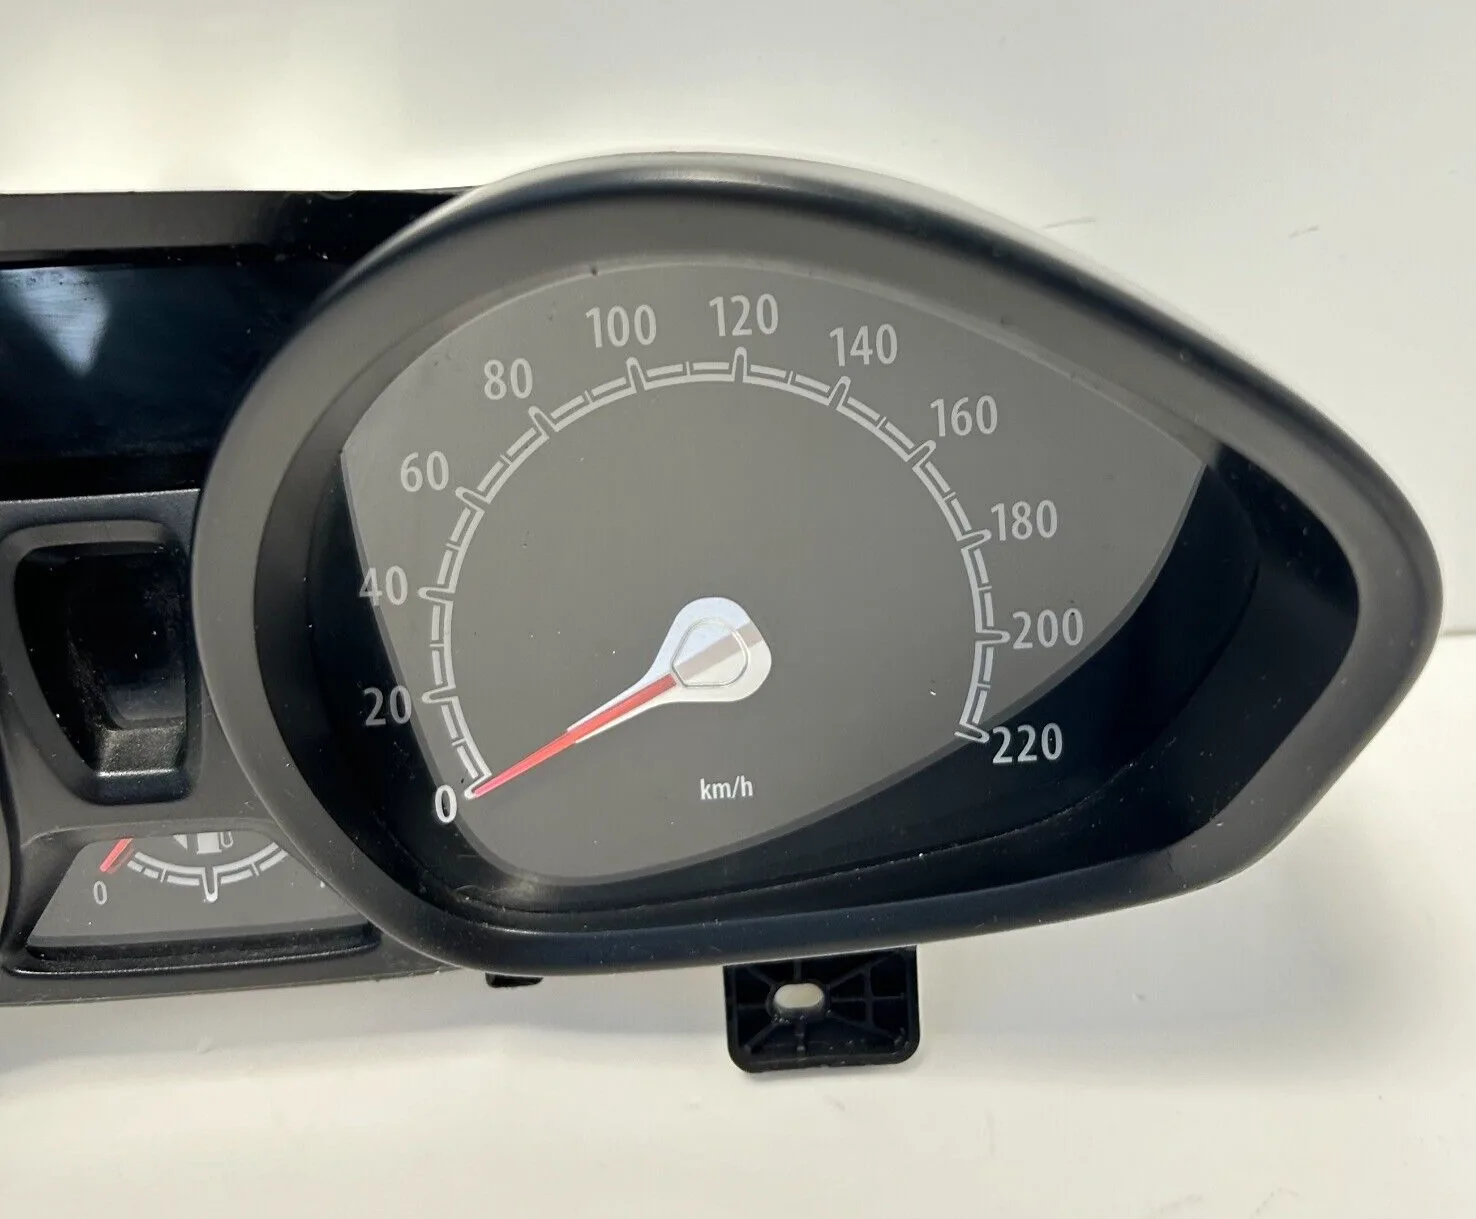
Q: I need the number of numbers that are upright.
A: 13